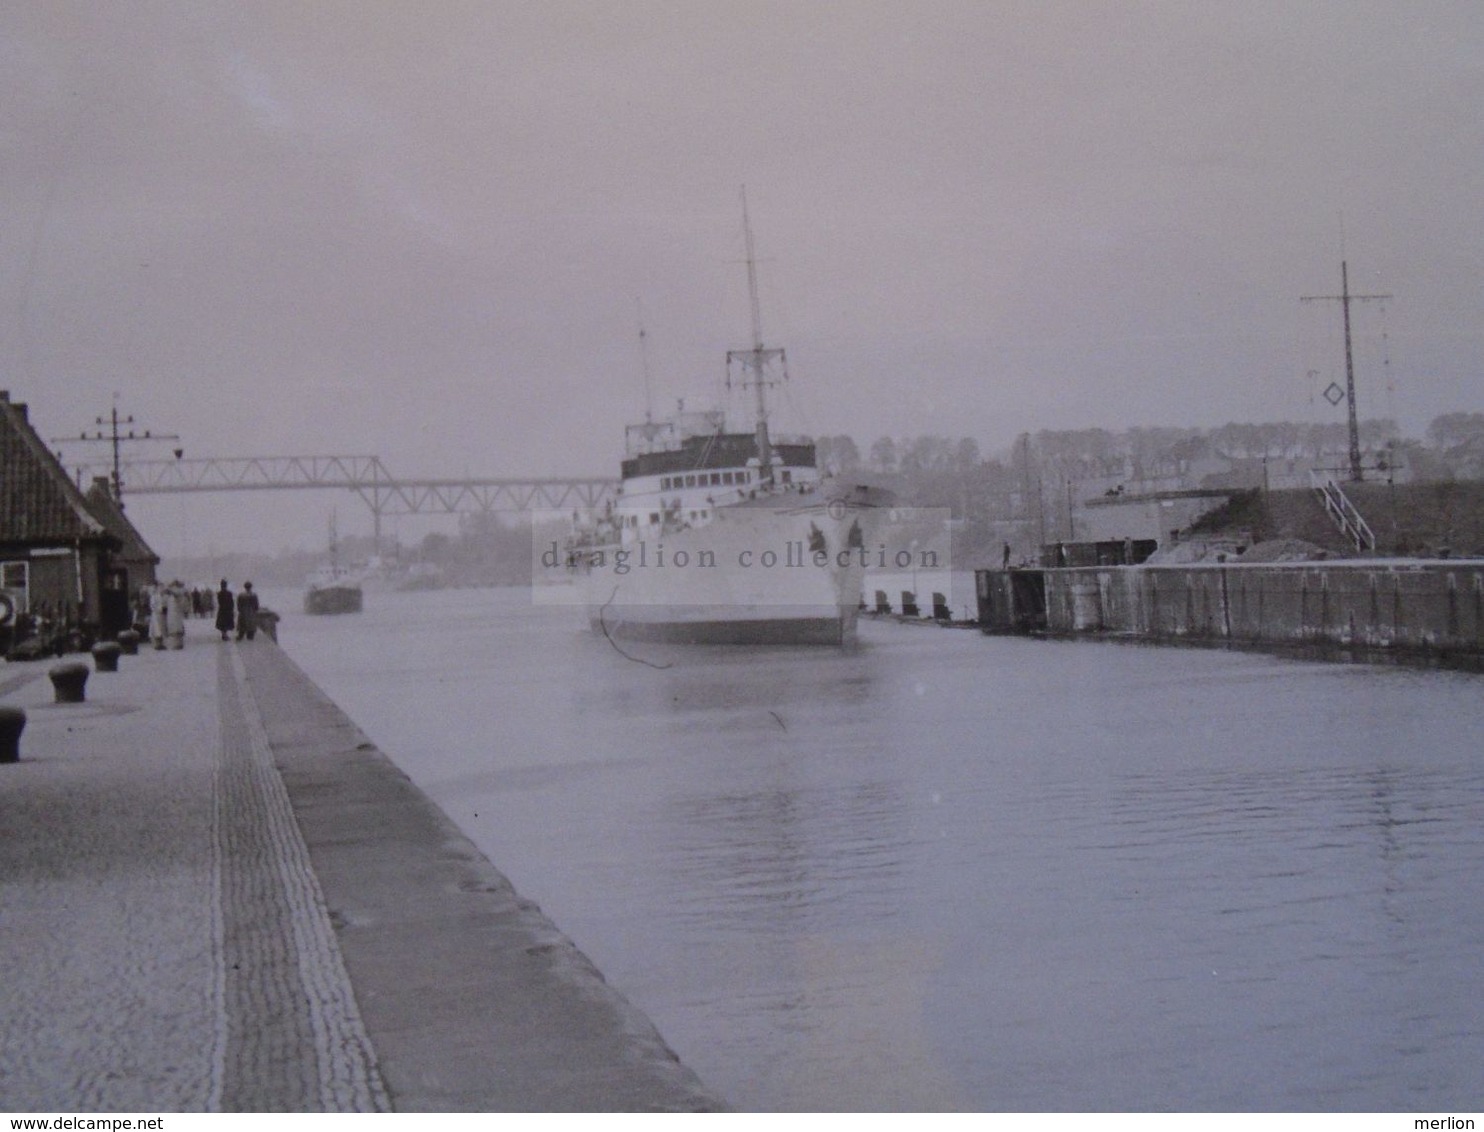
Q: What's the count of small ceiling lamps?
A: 0